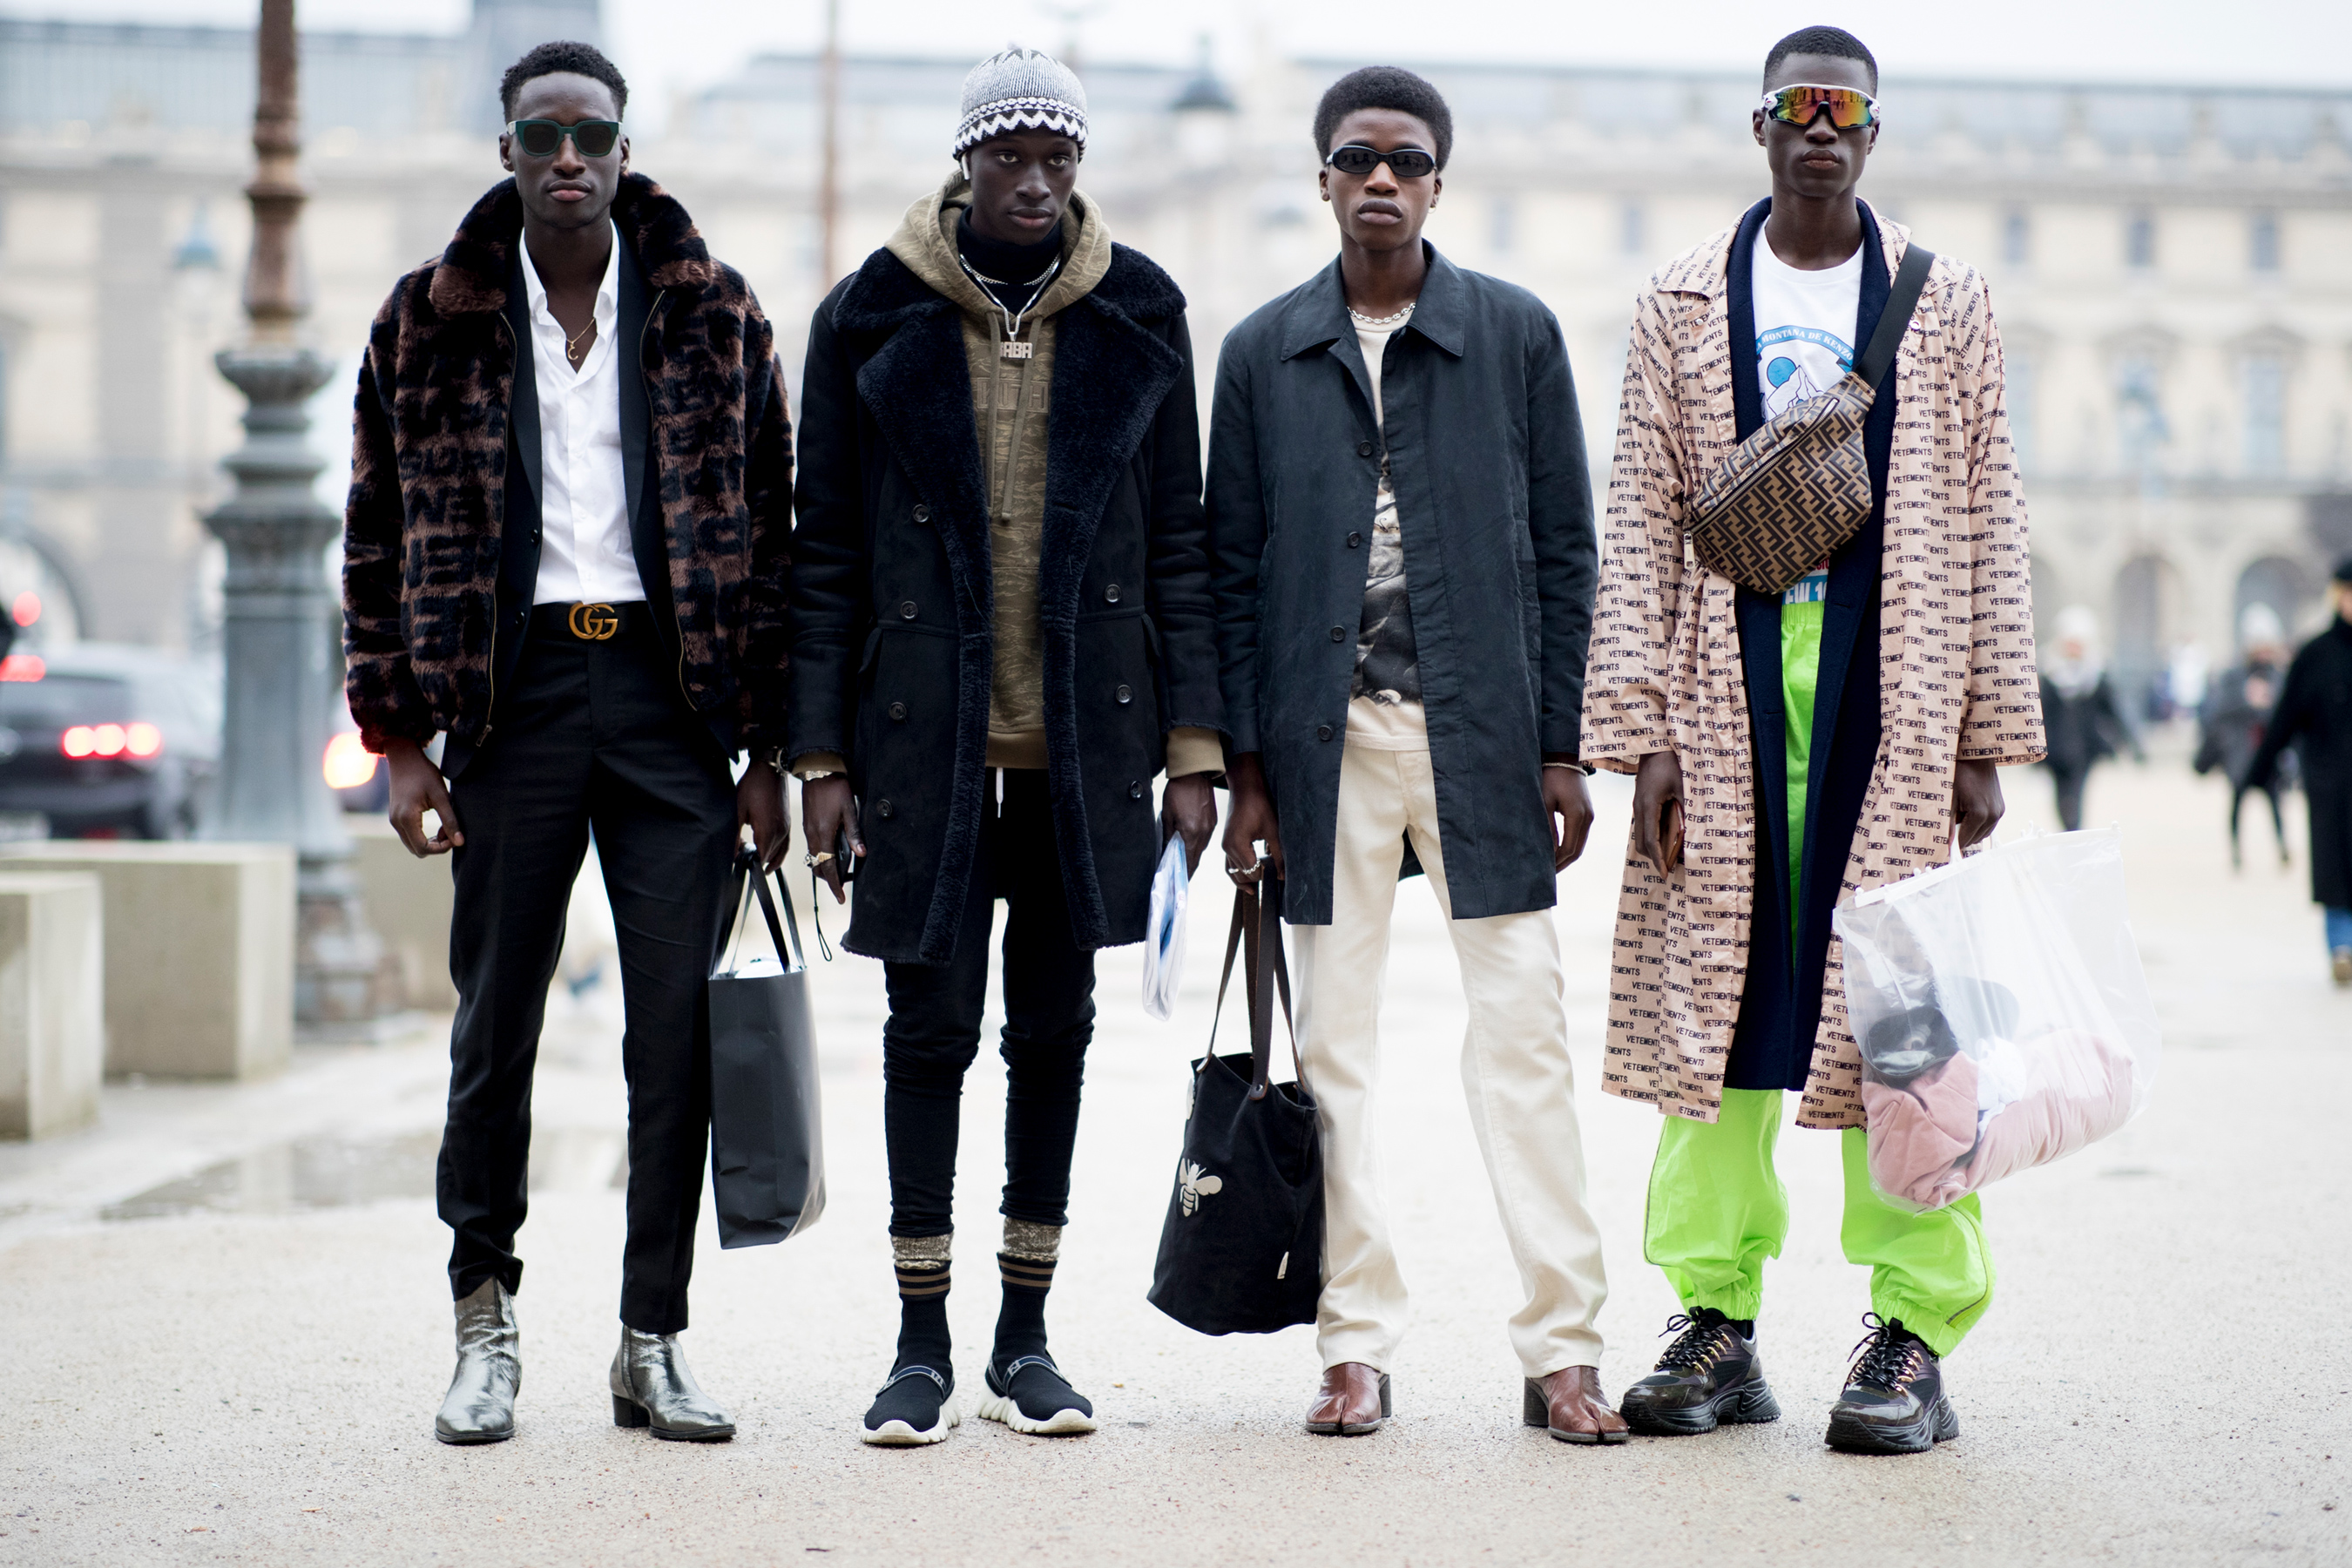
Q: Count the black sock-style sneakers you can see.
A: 2